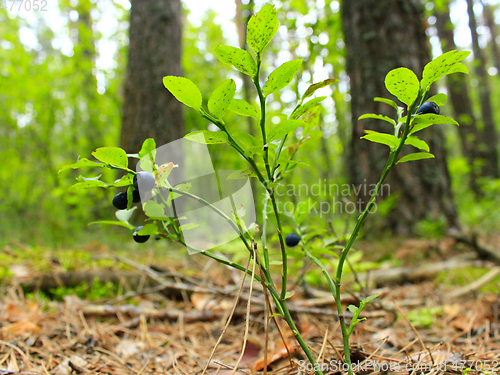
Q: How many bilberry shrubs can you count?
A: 2